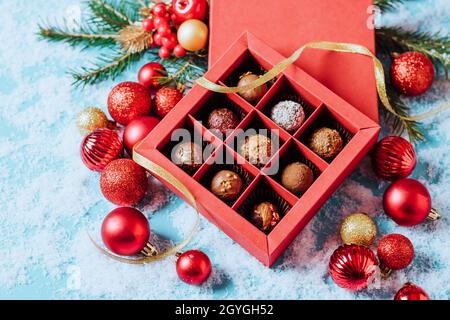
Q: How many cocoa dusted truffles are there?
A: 1